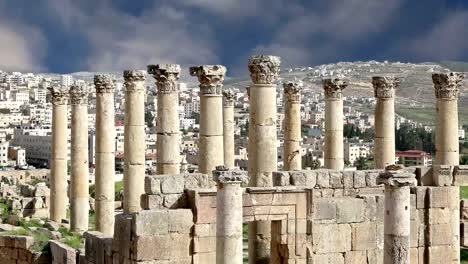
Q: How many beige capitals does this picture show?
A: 14